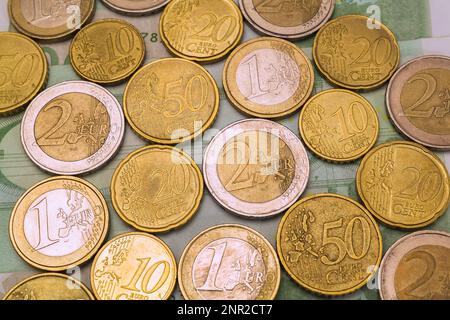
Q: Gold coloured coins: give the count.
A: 11